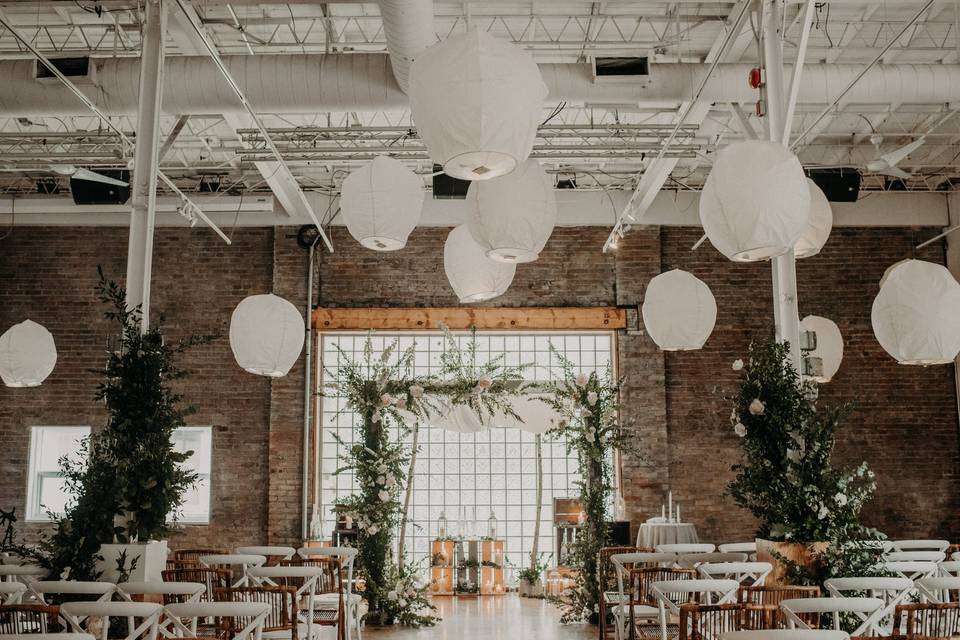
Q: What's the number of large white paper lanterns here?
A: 12